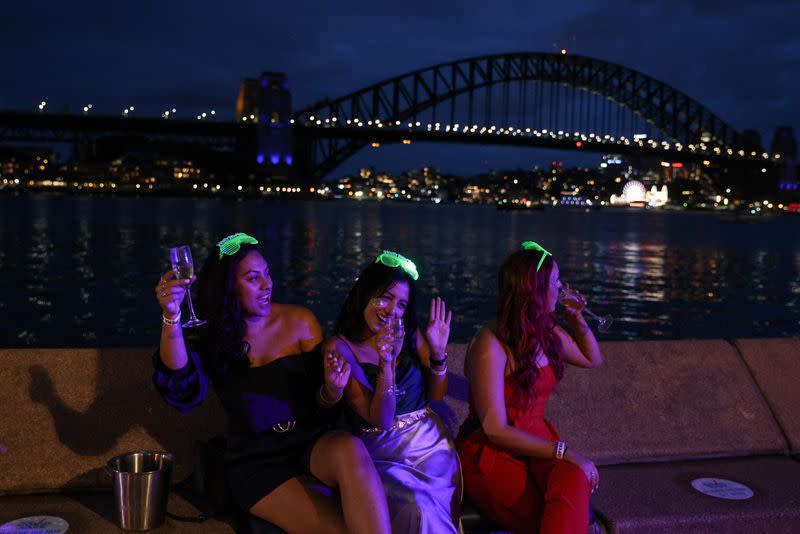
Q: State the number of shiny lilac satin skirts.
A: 1